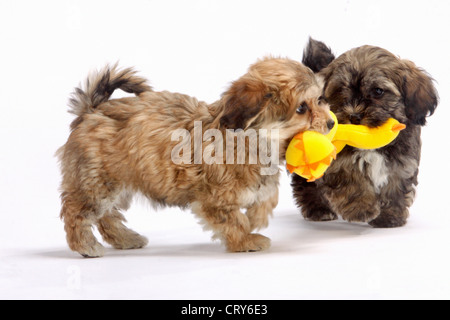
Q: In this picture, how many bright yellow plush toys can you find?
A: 1